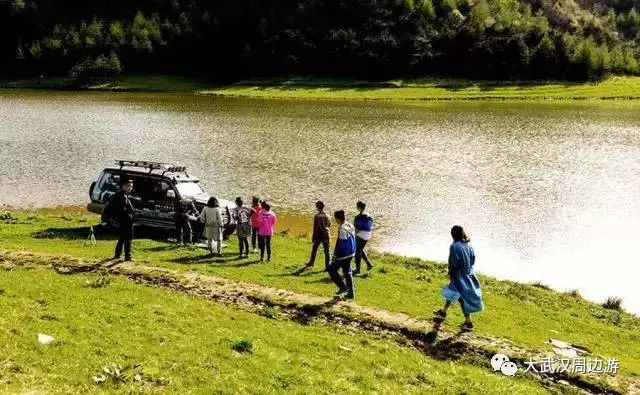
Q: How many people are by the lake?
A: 10